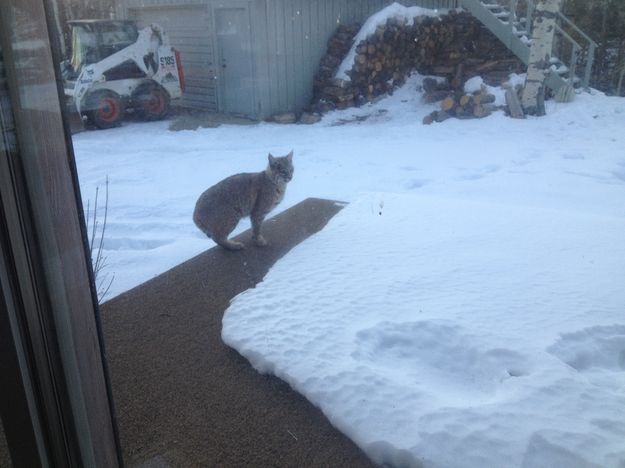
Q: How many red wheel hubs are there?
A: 2